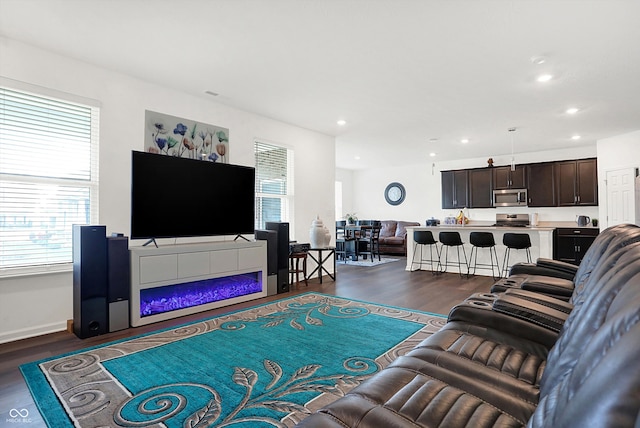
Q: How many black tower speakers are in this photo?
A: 4